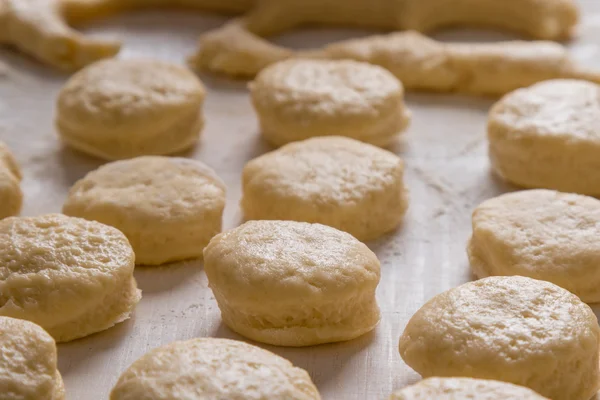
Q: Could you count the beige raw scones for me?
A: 13